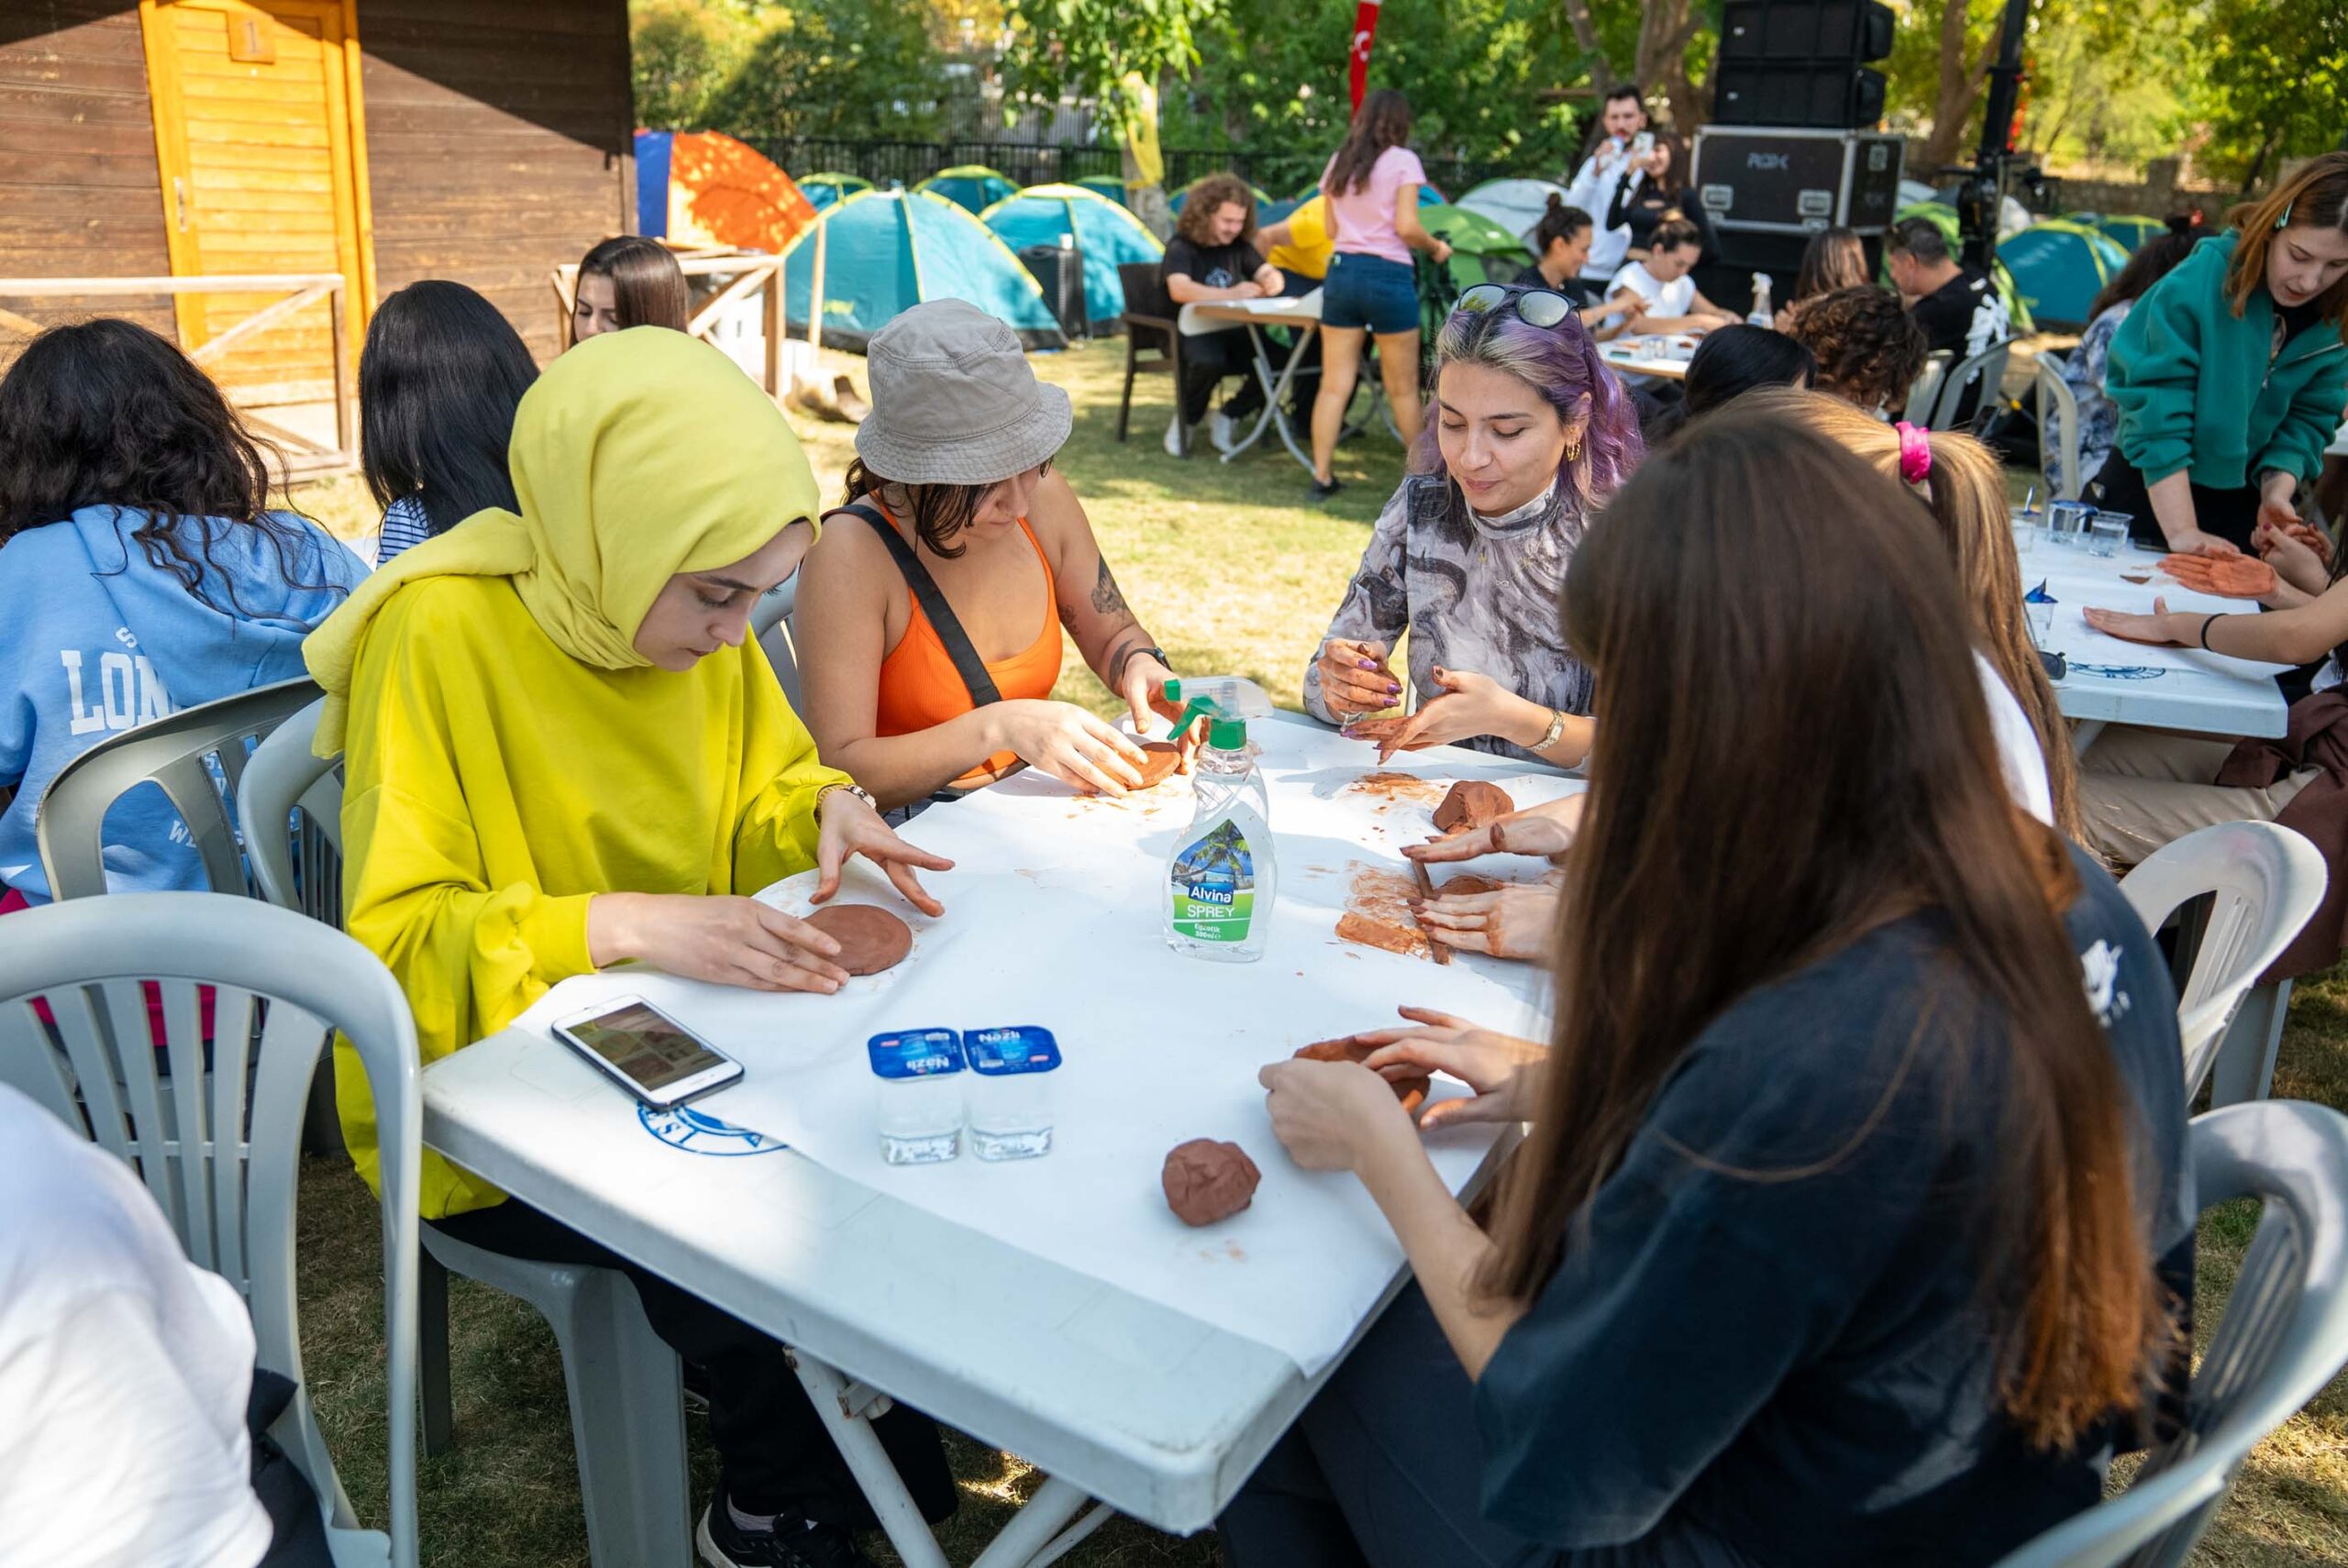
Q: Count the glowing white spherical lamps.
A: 0